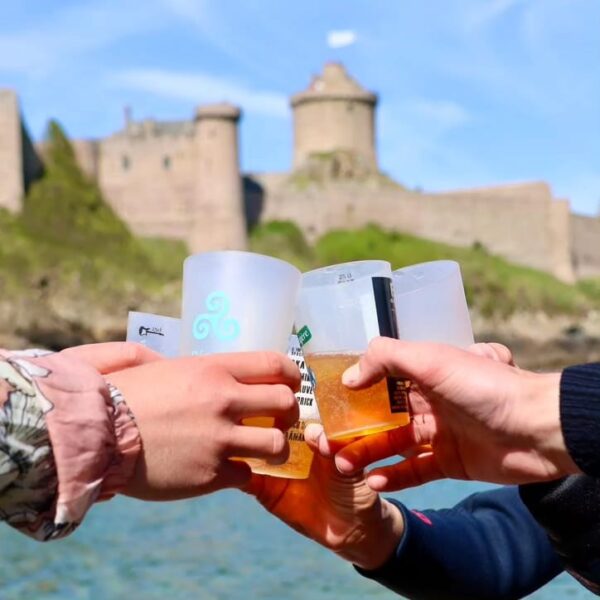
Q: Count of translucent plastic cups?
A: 5